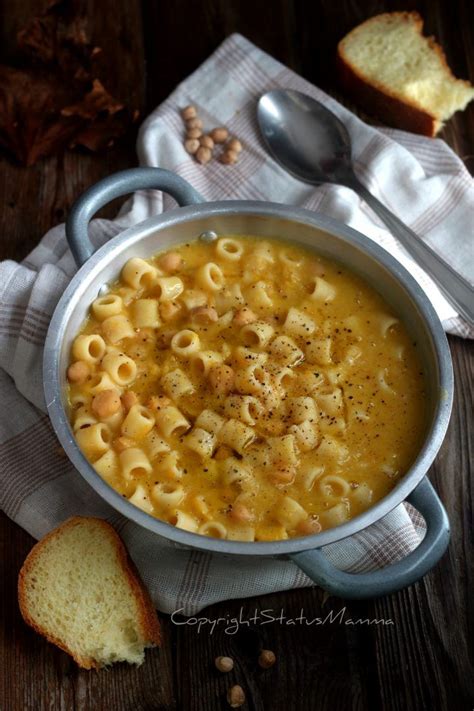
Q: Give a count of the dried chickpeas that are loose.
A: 12